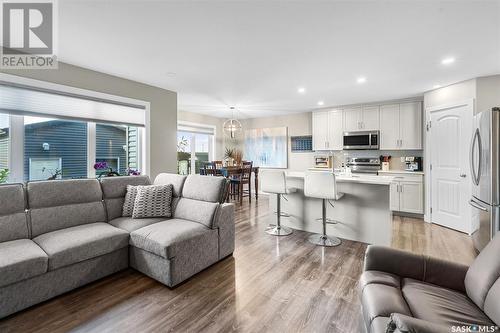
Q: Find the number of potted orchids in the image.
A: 2